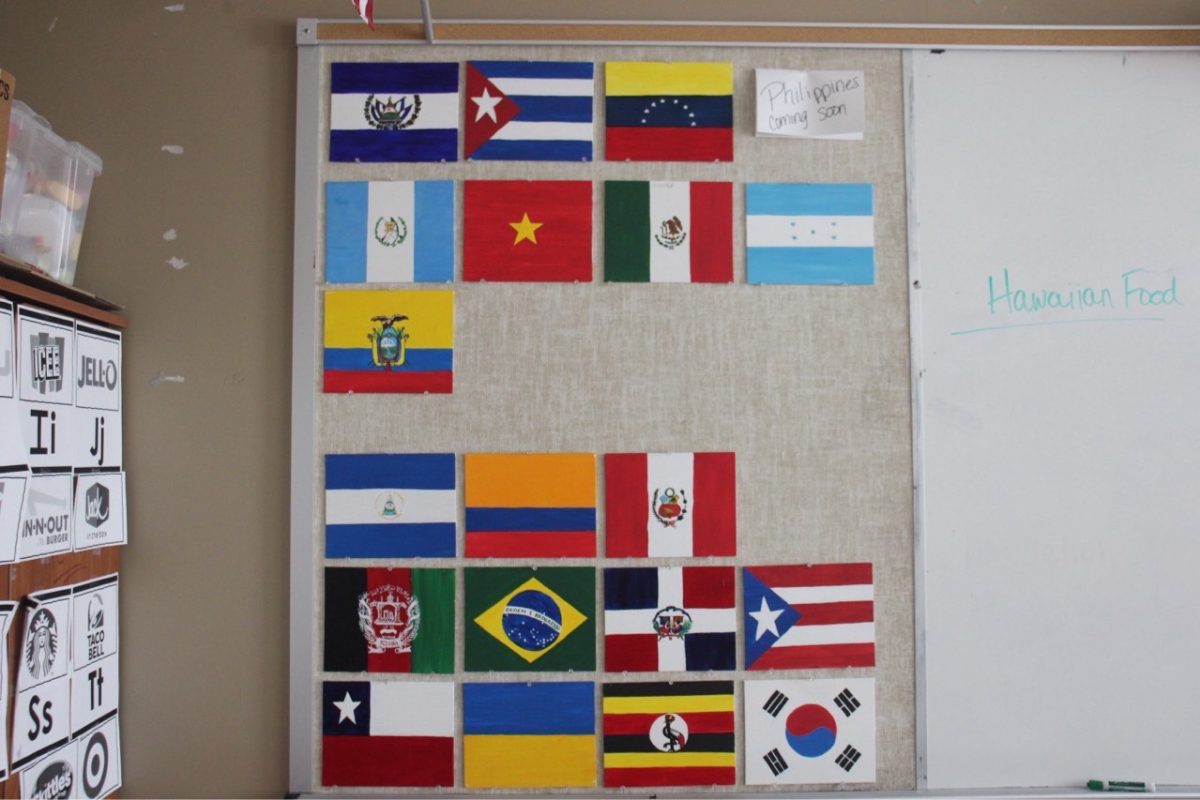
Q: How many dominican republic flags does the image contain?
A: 1